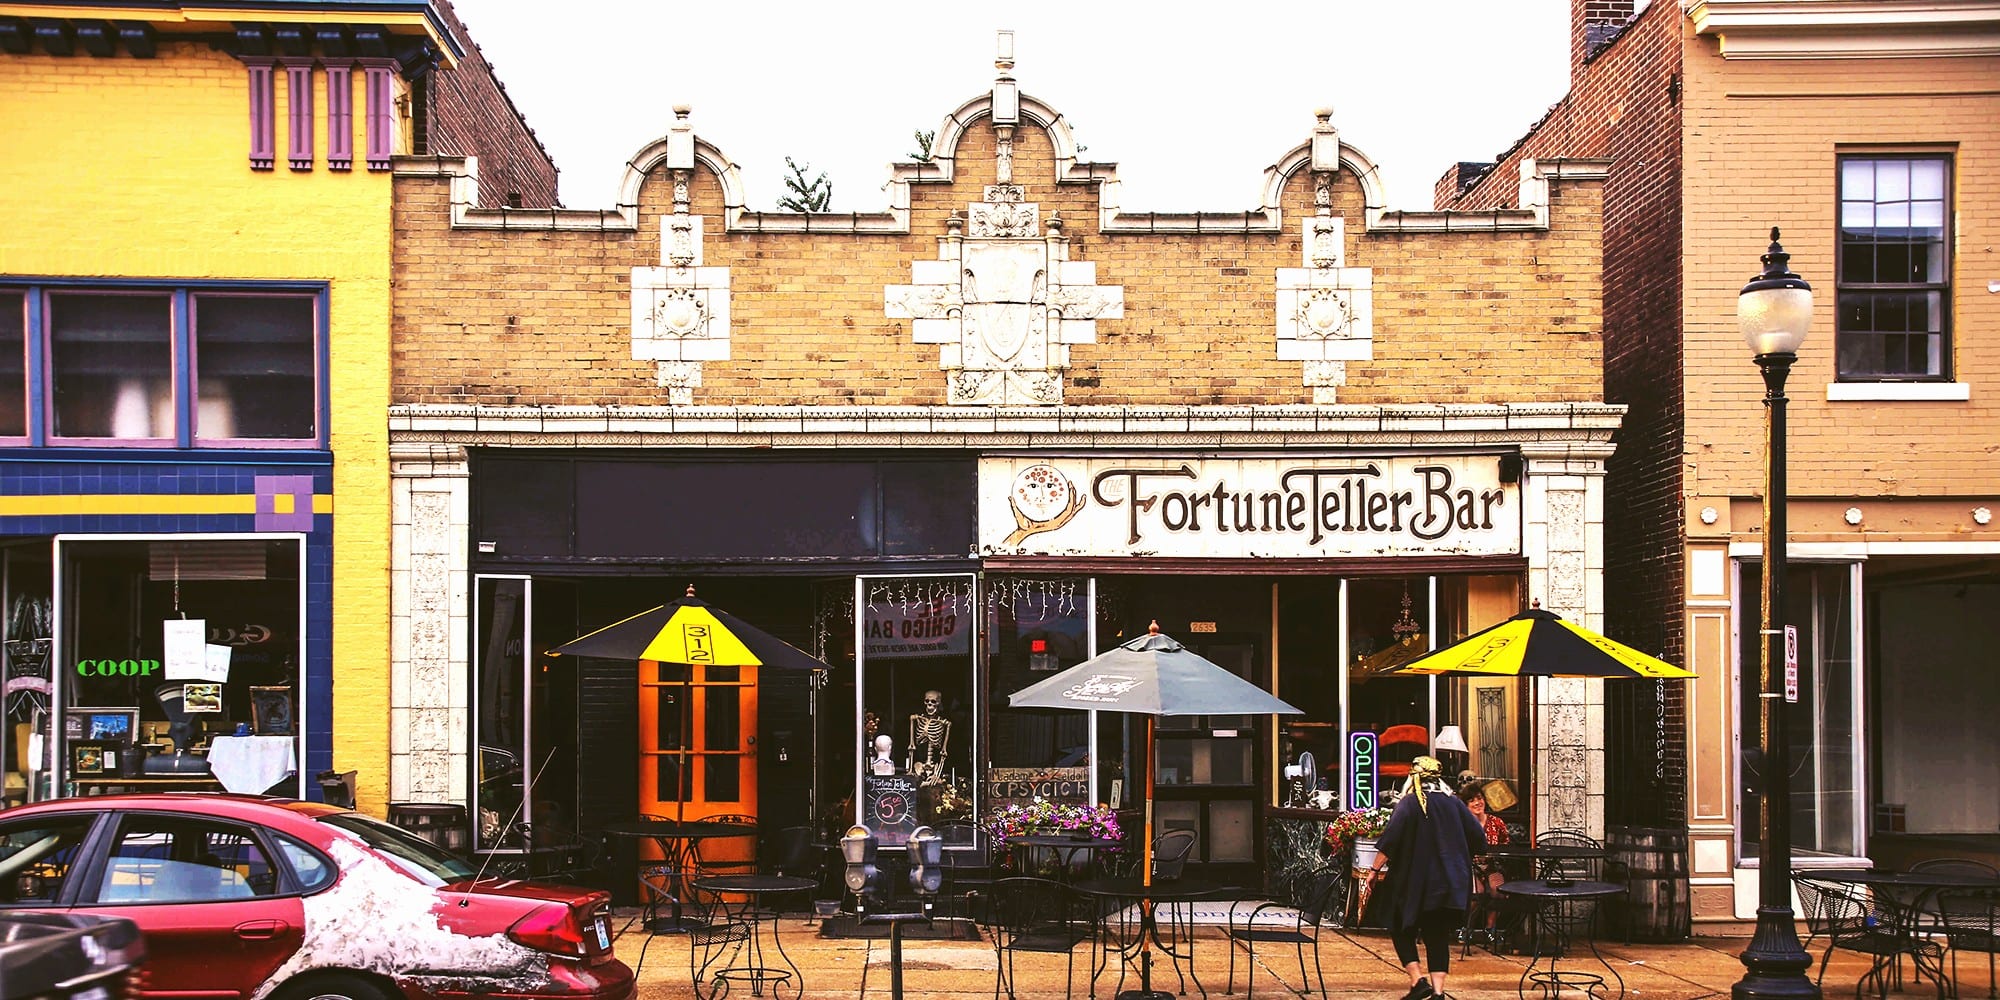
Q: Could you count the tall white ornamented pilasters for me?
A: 2